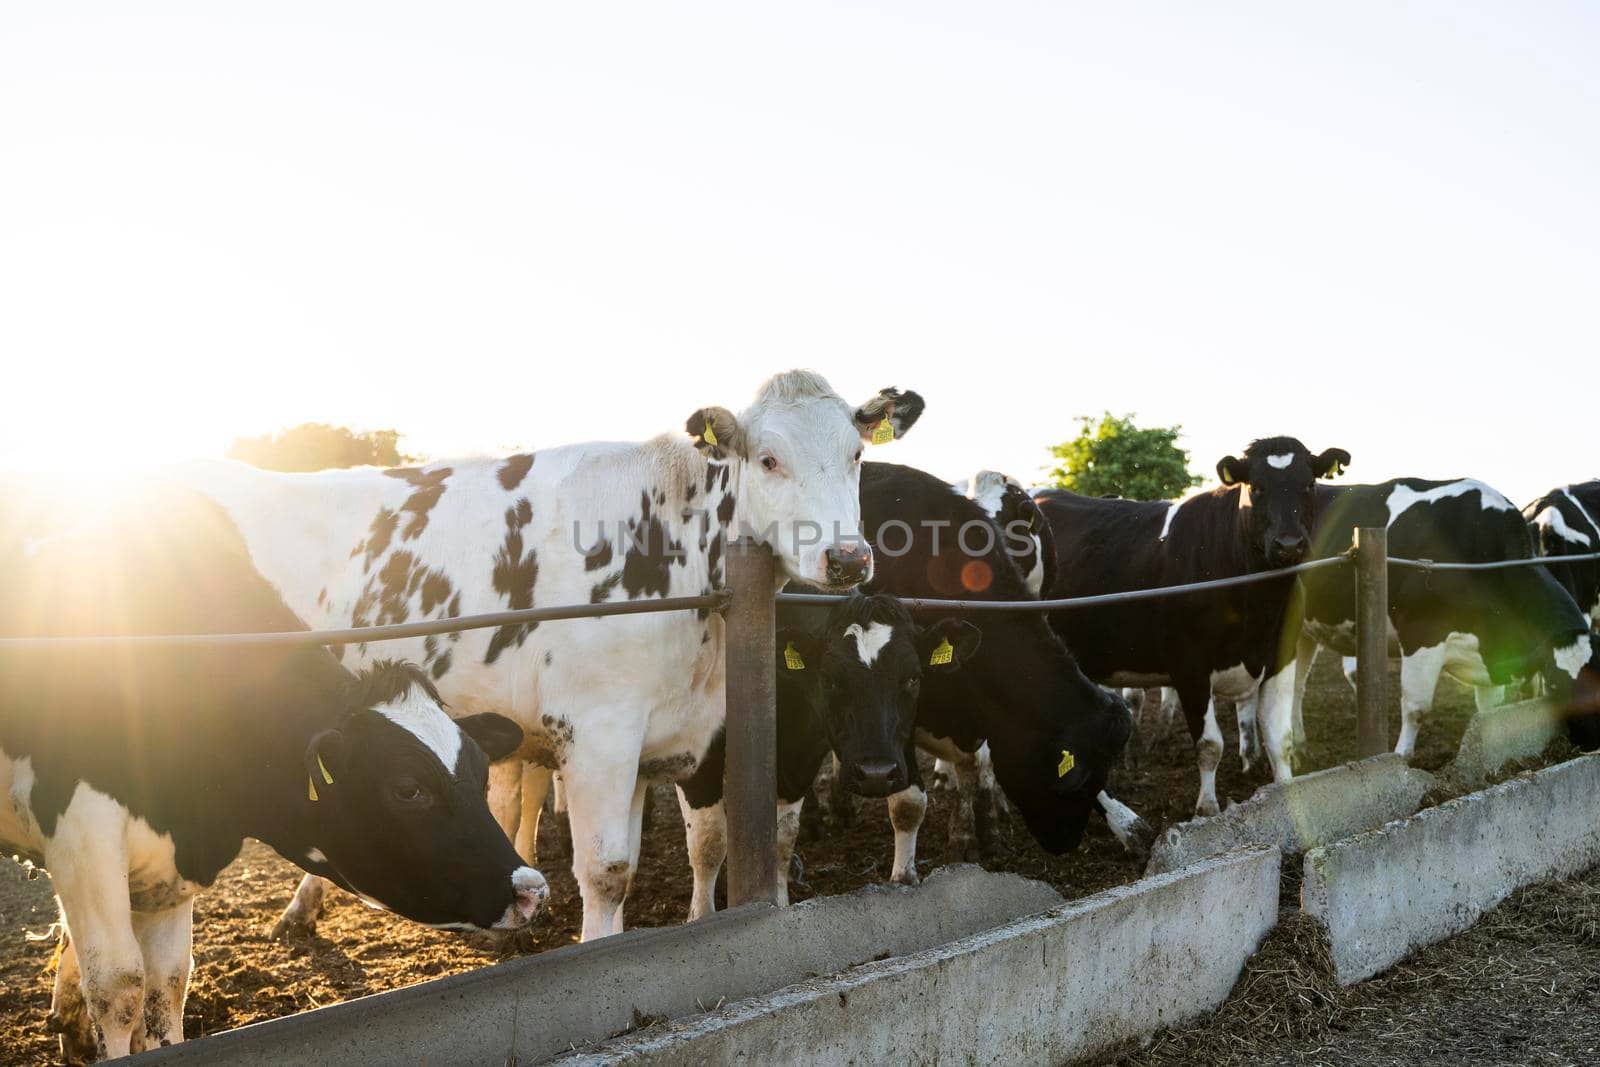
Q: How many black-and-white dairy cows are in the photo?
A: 8